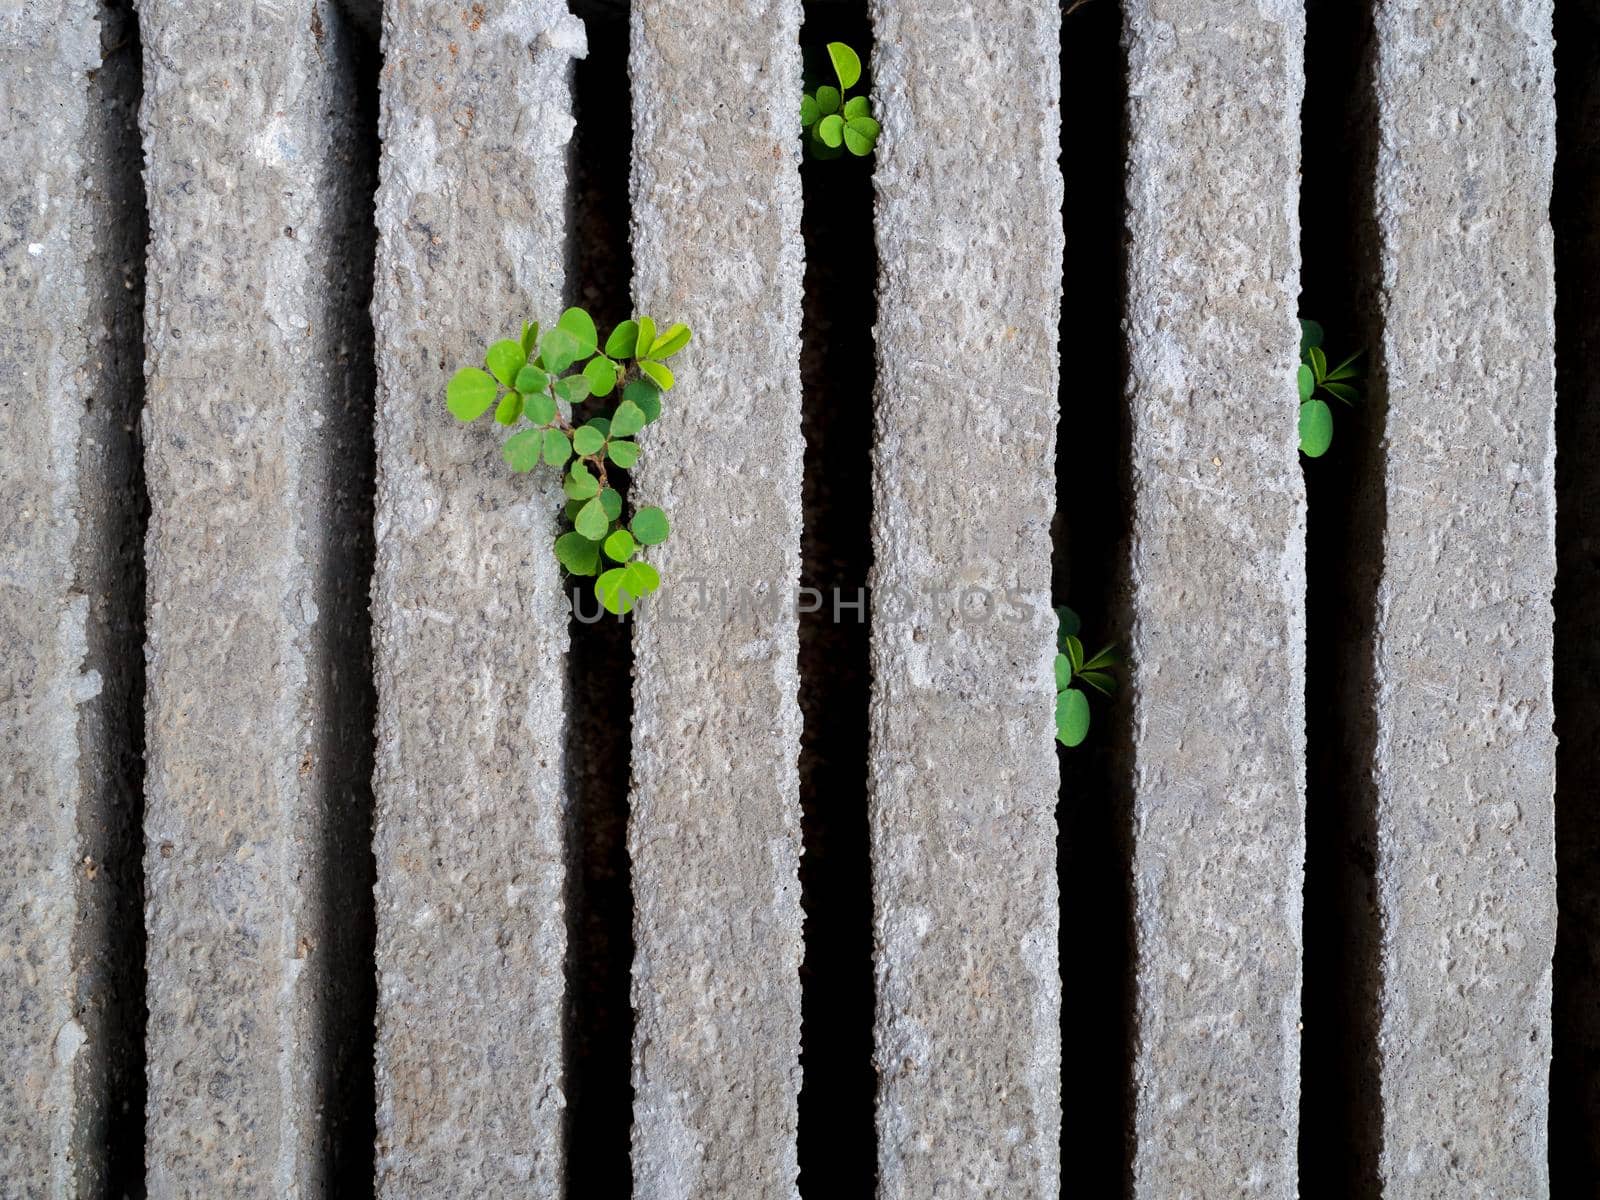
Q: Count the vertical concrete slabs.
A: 7